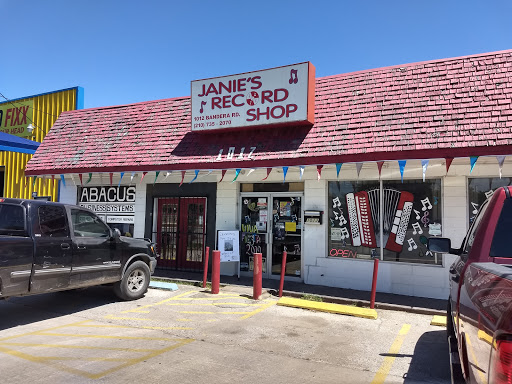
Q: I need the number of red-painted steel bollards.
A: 5